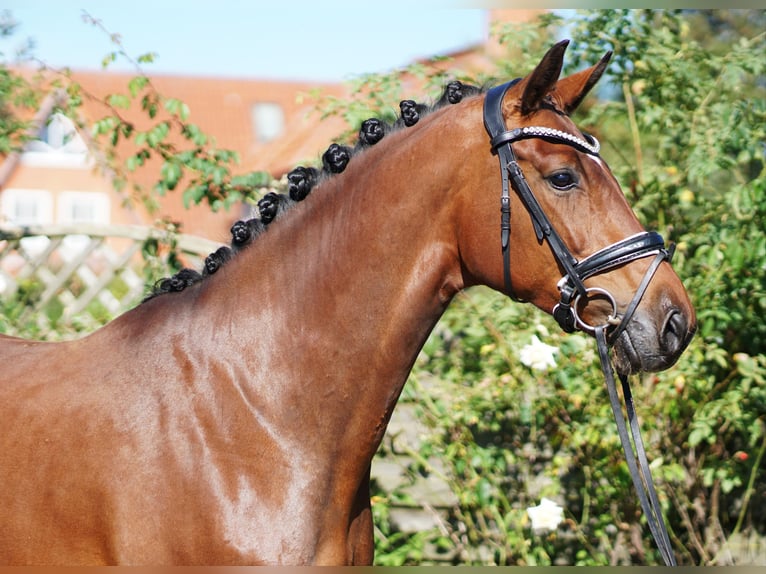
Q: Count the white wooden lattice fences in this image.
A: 1